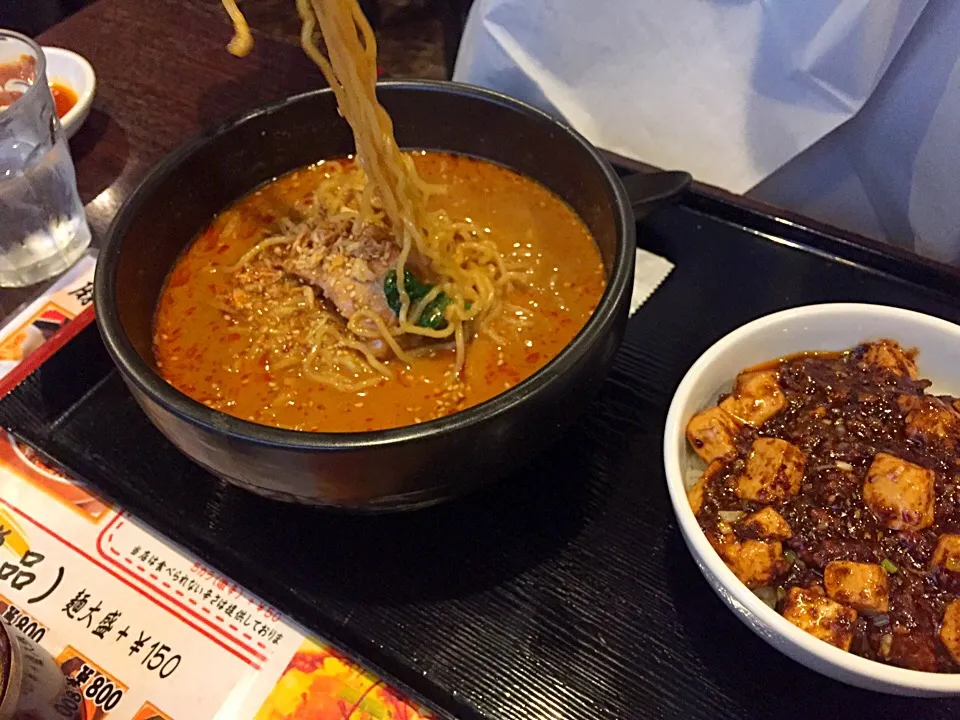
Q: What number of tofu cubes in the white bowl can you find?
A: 13